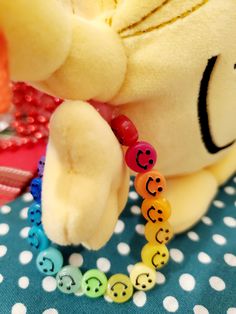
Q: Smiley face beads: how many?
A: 14